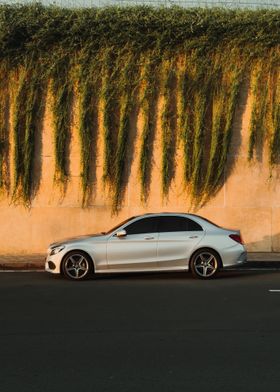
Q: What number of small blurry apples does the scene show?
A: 0